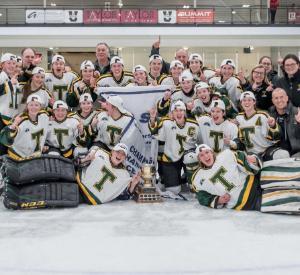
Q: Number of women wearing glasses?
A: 3